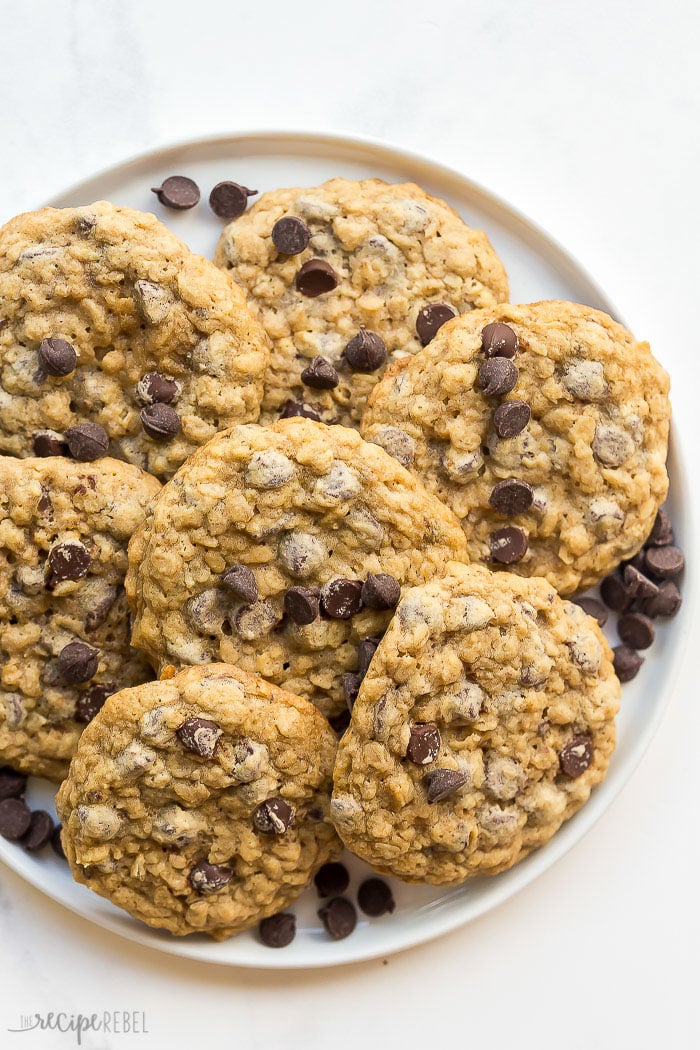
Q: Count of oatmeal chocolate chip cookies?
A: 7